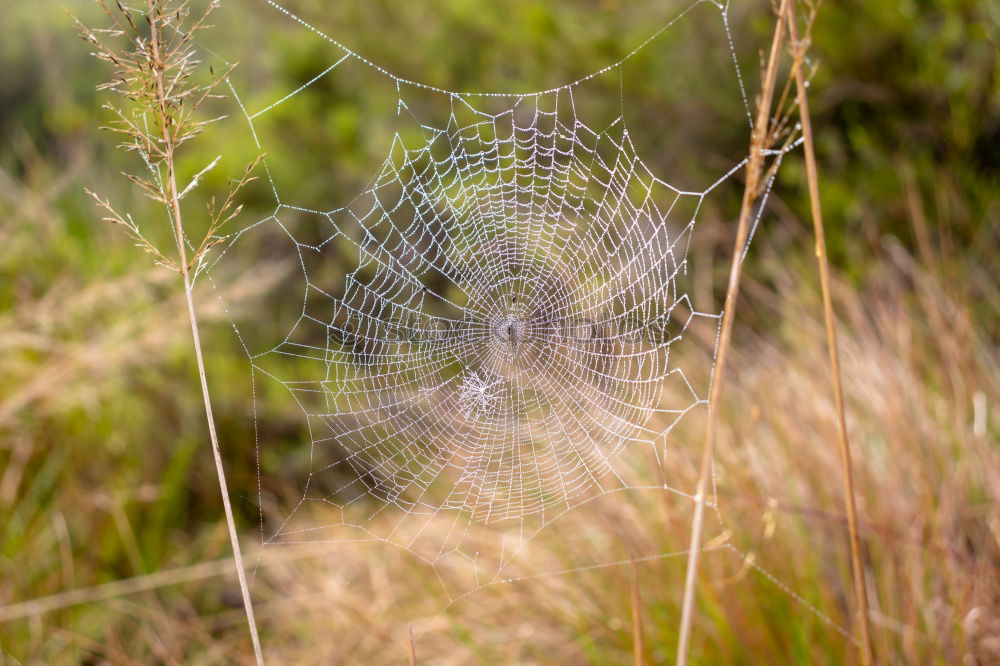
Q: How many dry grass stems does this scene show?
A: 3